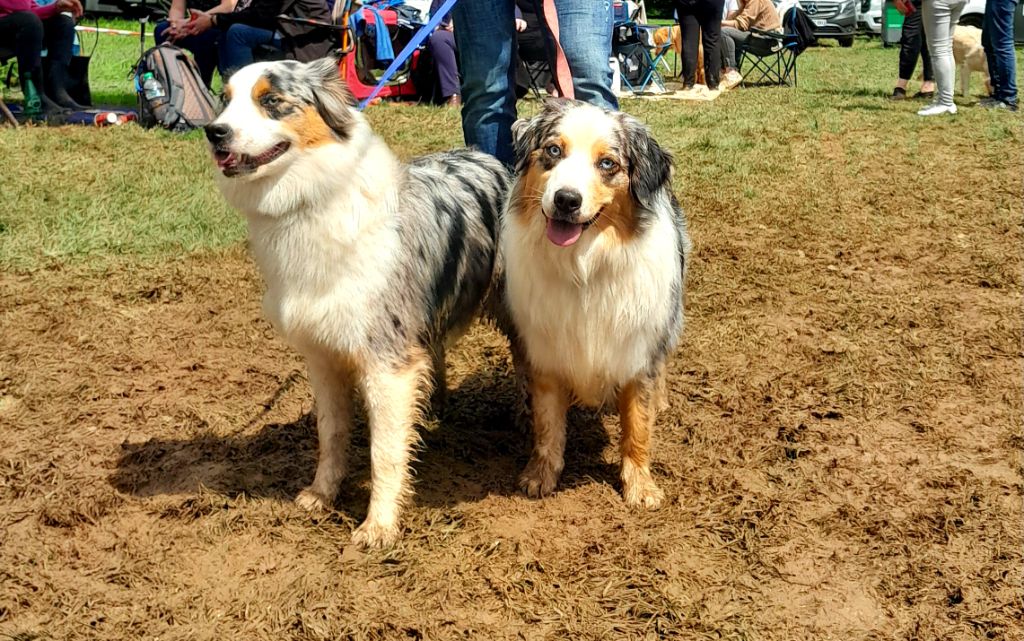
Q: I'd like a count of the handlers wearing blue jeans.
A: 1